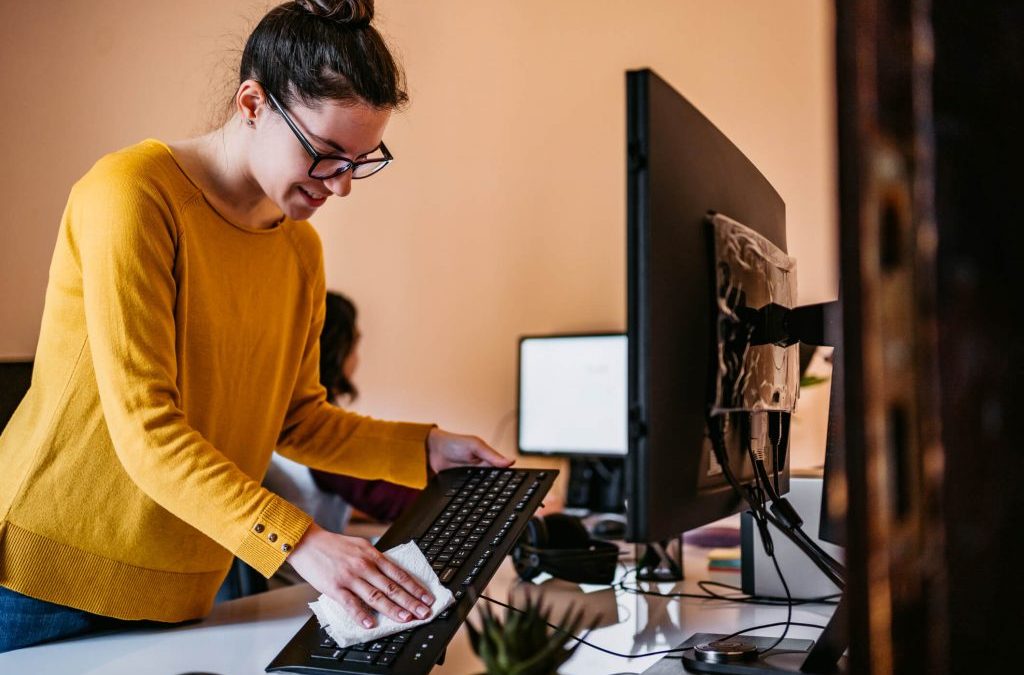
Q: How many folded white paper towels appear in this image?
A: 1